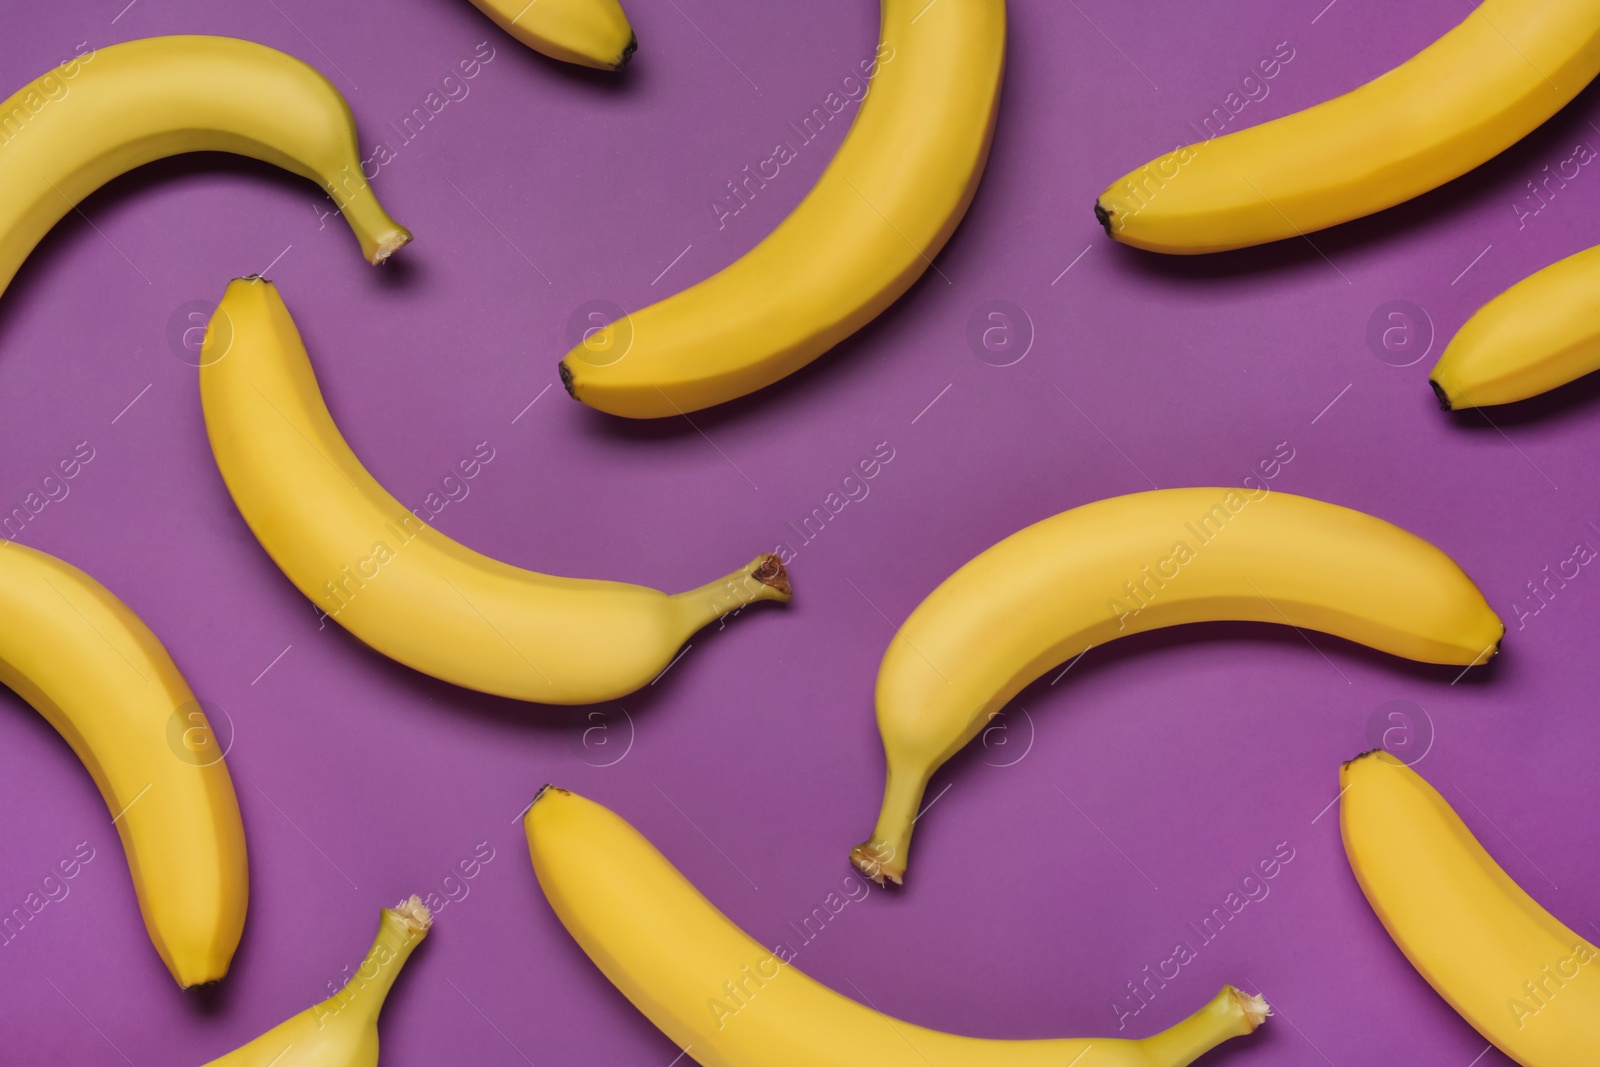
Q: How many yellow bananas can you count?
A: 11